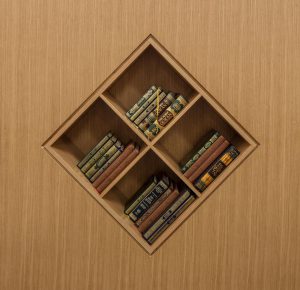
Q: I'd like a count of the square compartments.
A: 4